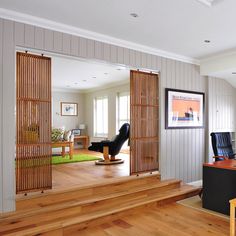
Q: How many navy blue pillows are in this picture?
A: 0